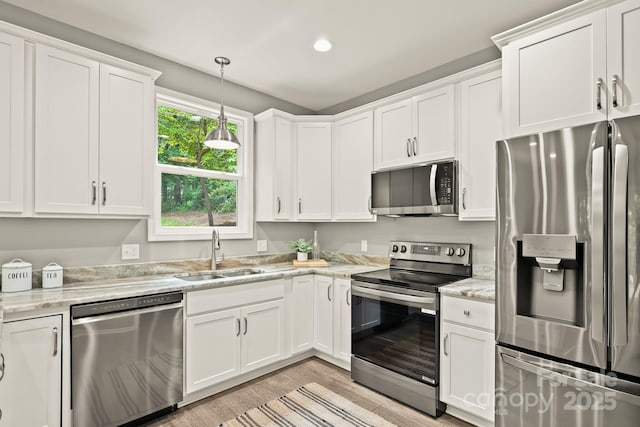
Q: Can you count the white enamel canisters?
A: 2